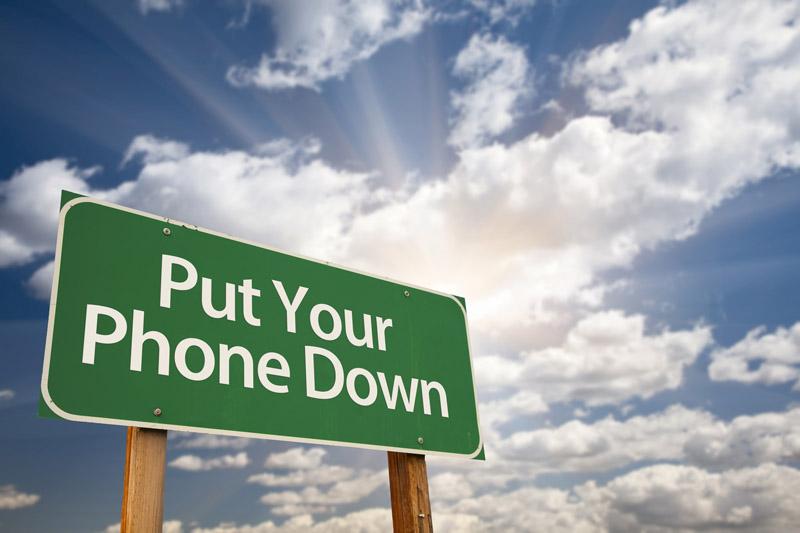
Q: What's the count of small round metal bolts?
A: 4